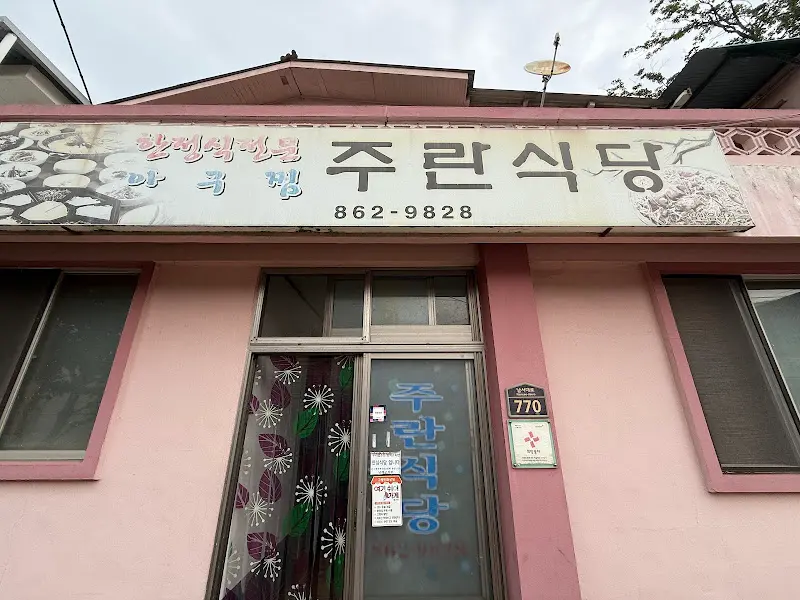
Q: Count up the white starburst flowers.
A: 14